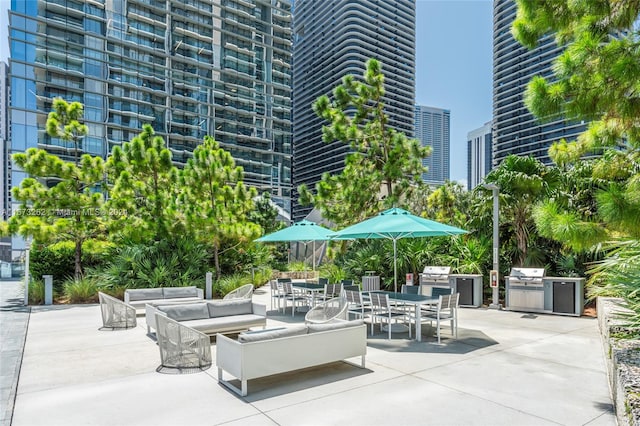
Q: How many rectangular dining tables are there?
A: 2